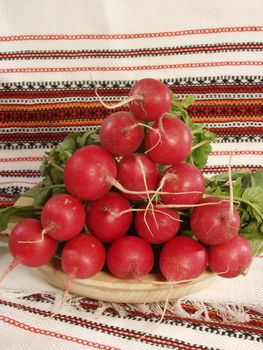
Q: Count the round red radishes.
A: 15